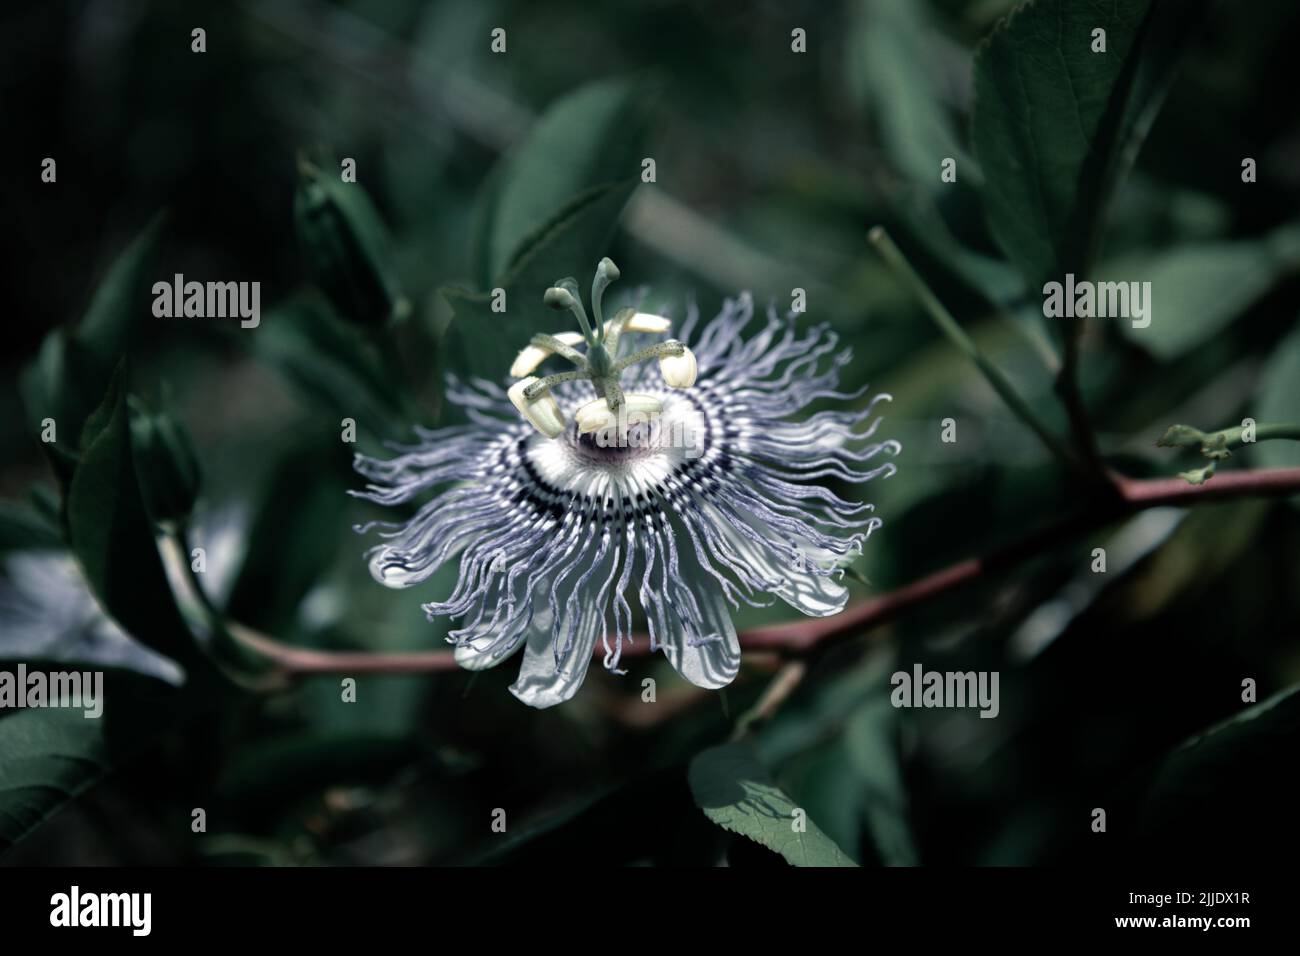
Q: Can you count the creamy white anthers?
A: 5